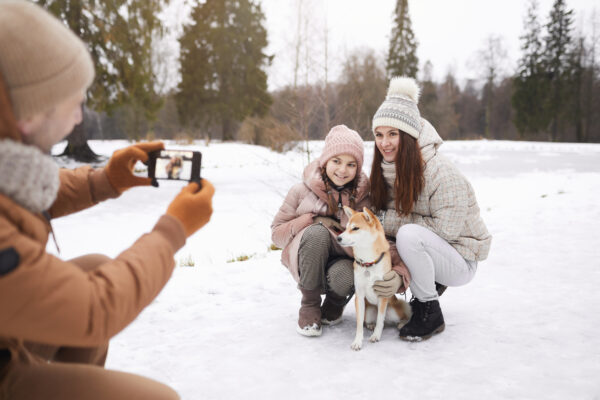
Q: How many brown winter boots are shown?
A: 2